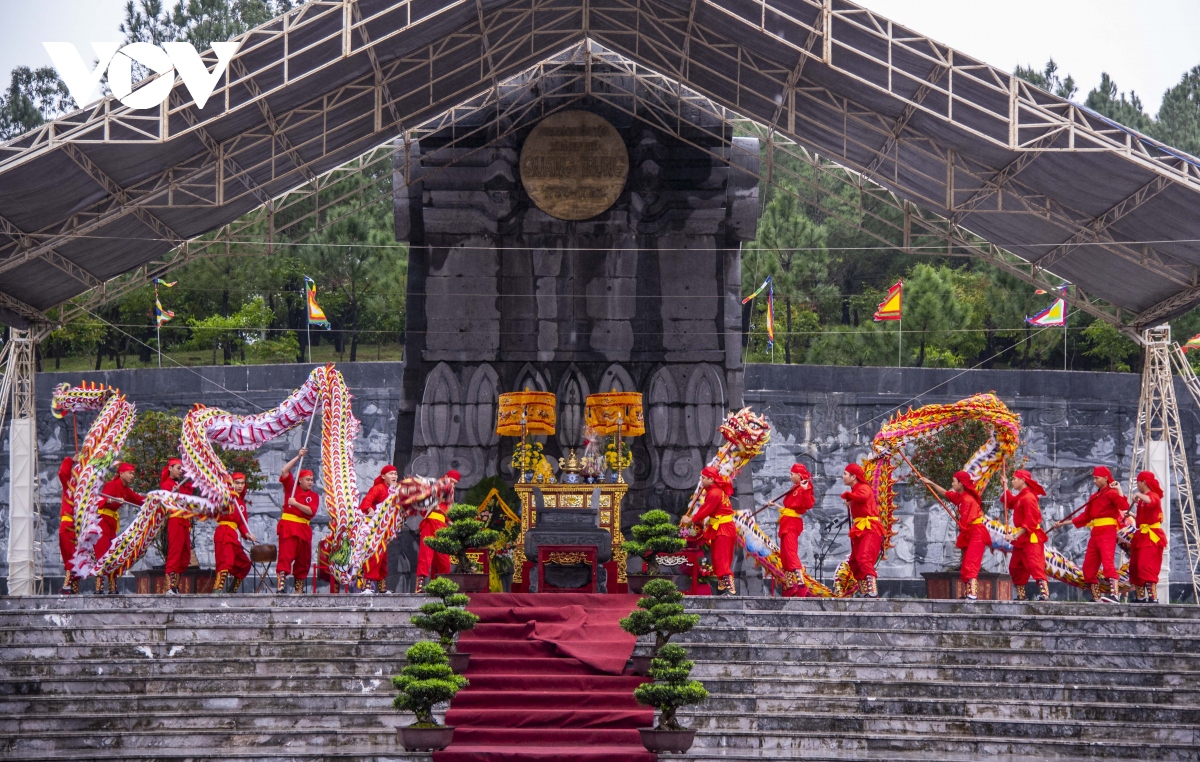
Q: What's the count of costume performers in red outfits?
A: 14